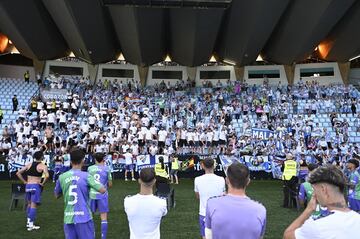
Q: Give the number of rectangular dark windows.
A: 6